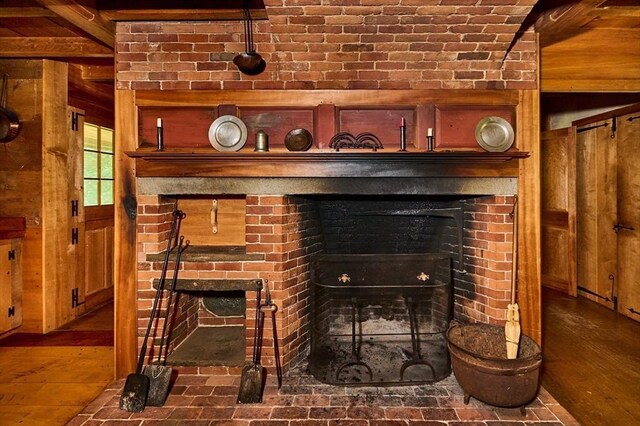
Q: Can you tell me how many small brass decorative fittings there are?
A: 2